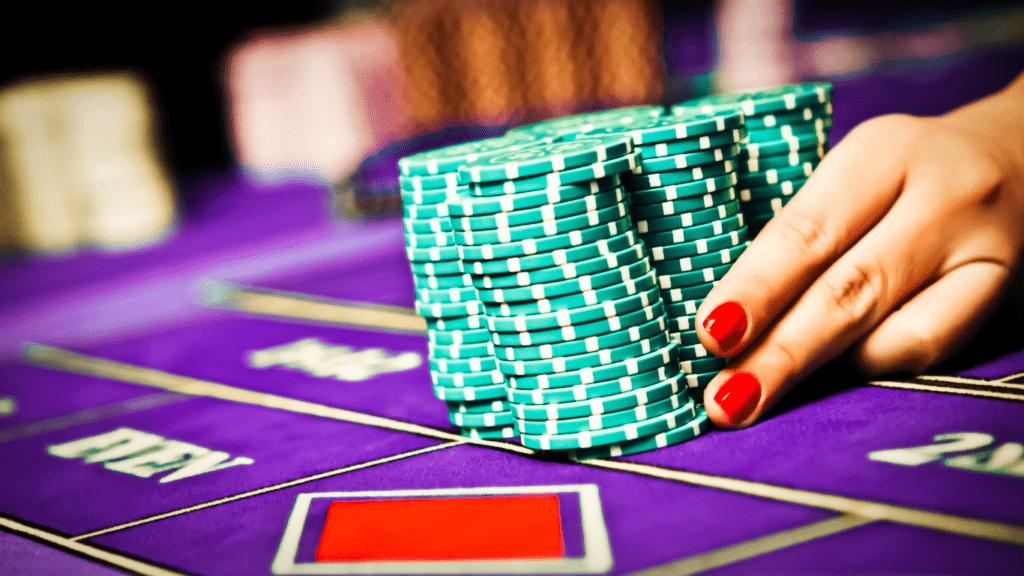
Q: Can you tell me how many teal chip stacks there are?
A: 5